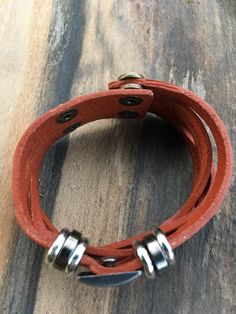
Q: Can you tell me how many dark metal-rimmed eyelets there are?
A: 4